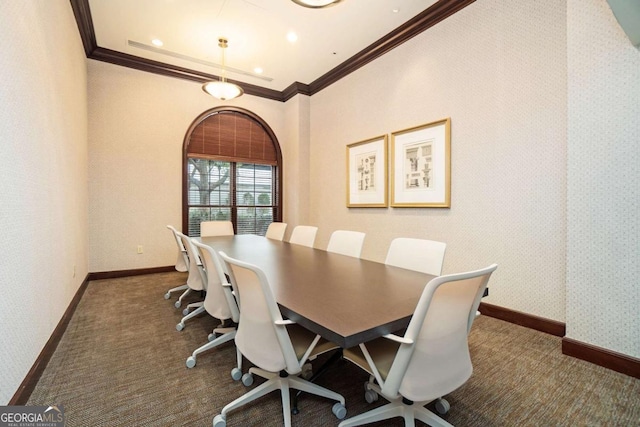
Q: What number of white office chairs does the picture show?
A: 10